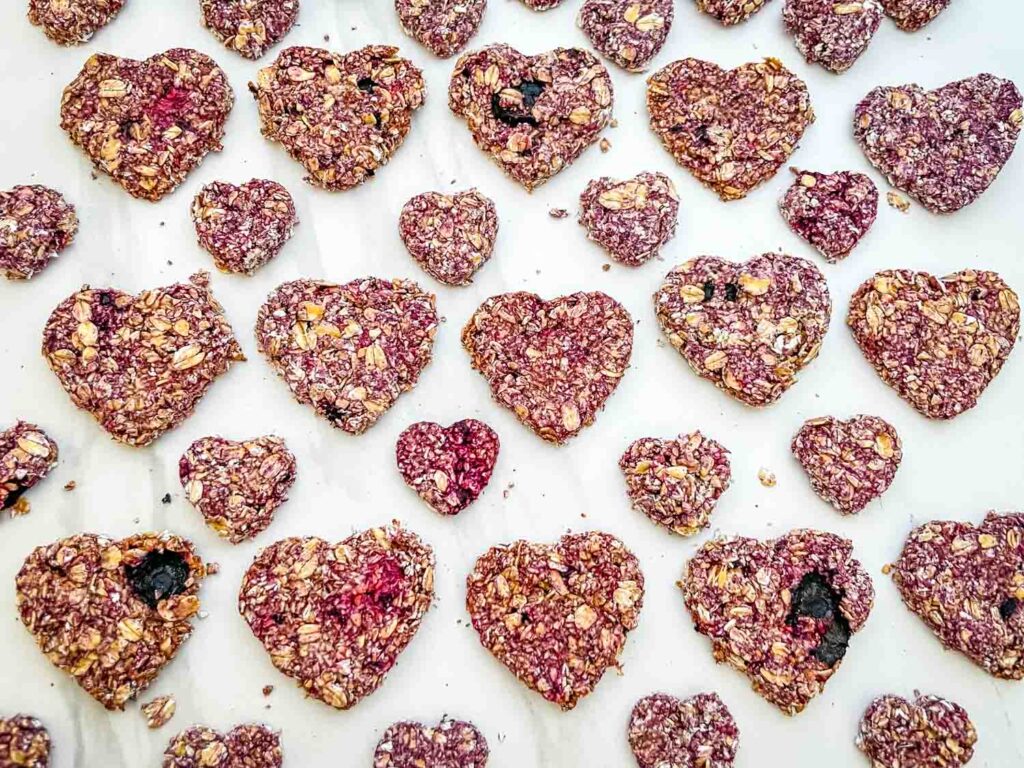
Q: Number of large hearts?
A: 15